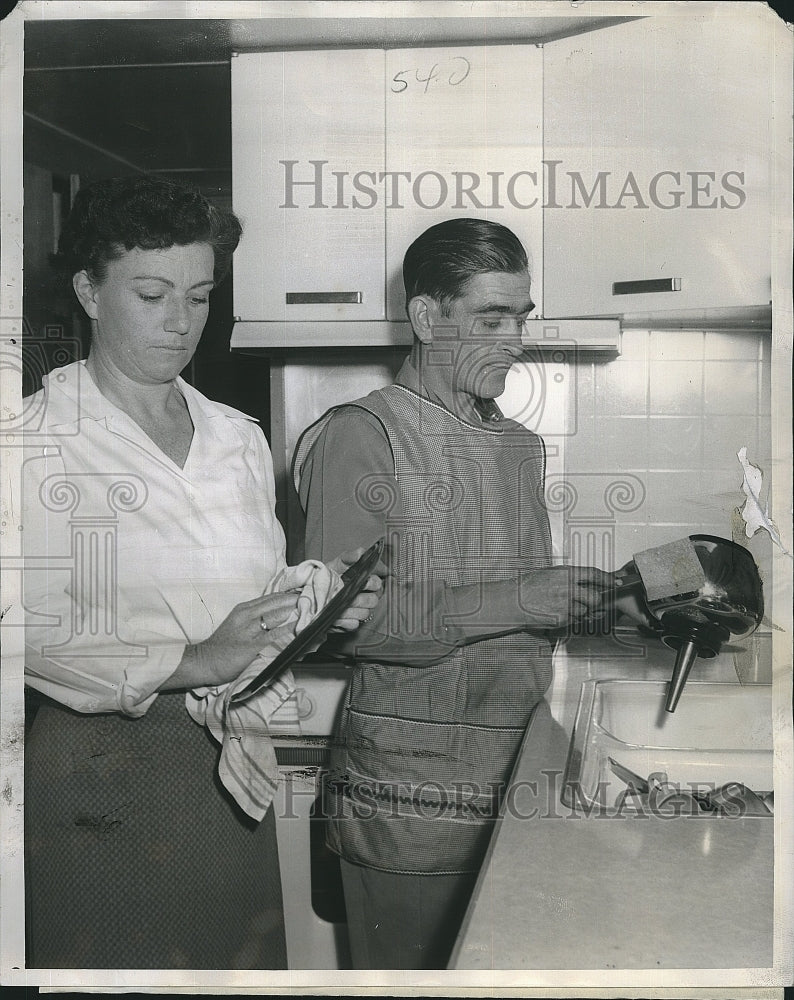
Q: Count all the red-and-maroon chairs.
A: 0